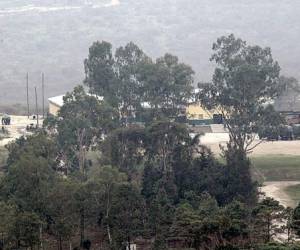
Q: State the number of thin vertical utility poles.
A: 3